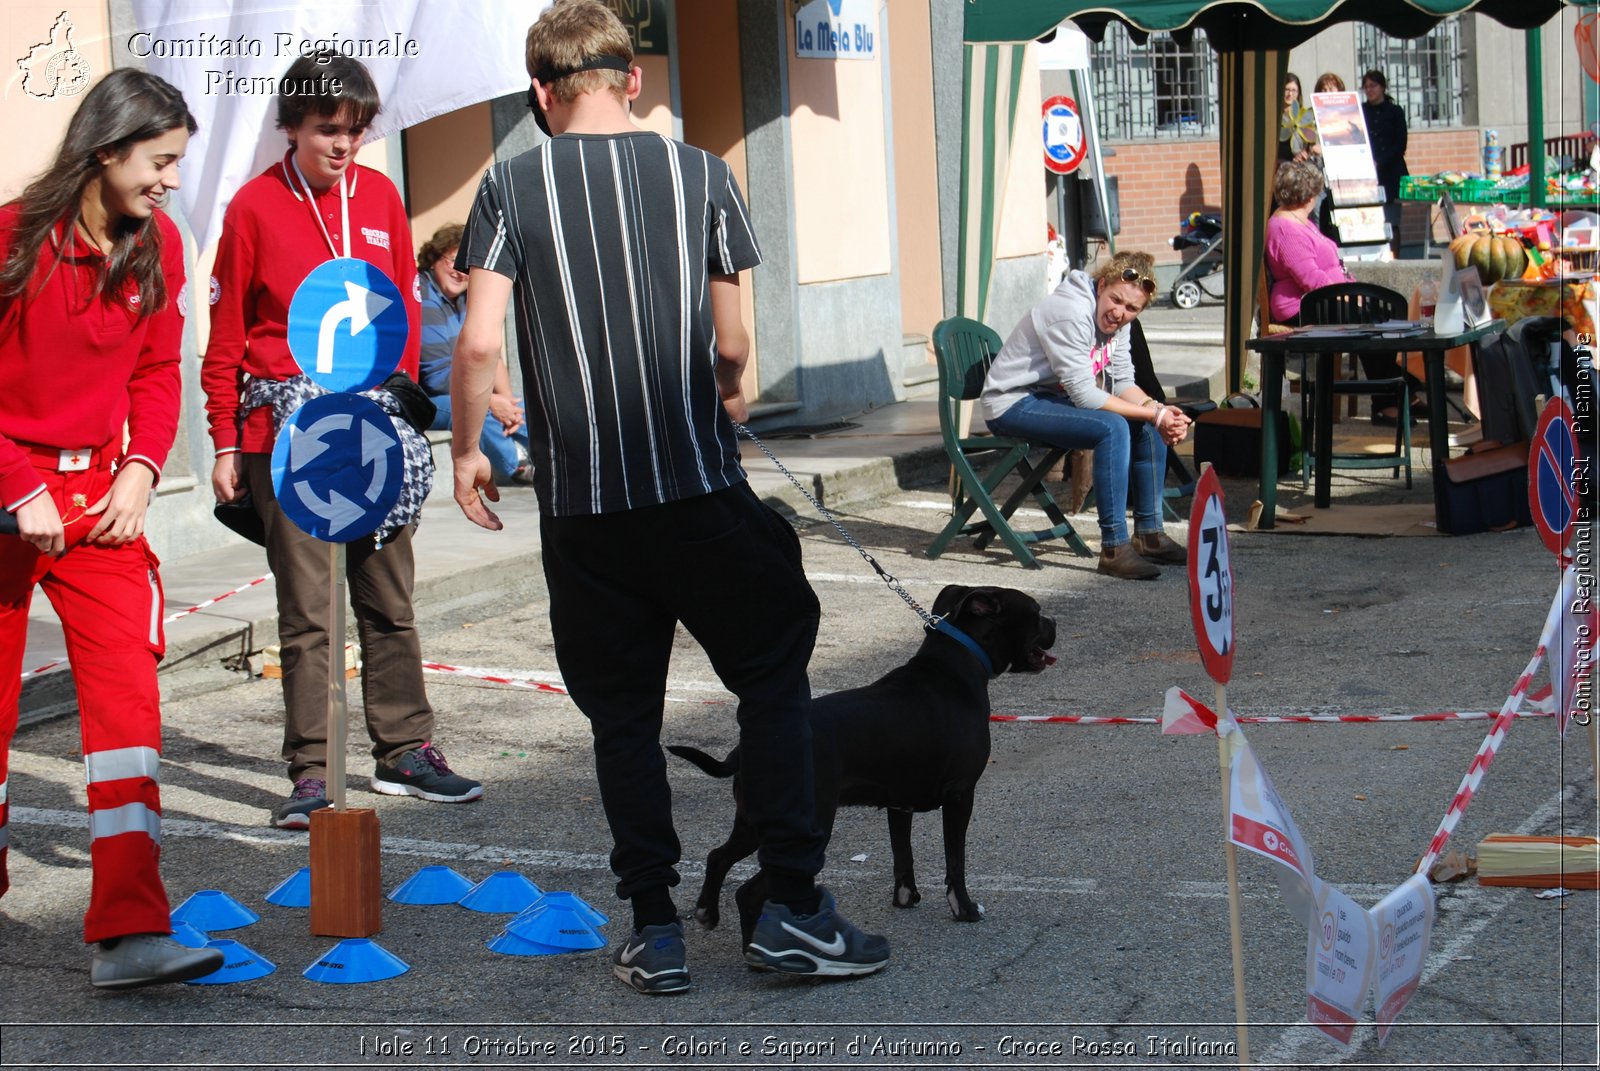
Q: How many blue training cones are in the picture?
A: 10